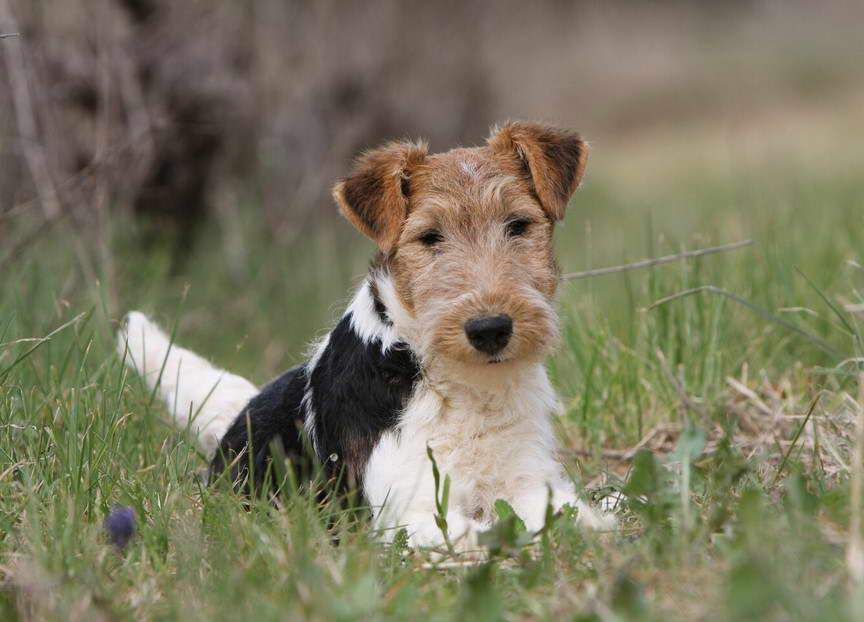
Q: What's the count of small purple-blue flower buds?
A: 1